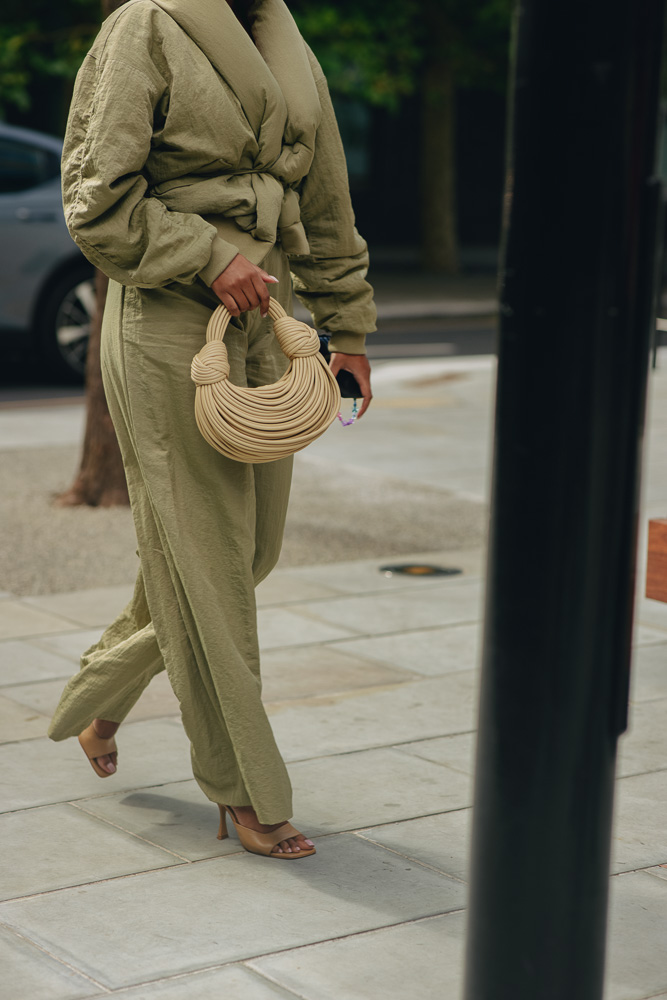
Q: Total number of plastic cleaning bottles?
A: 0